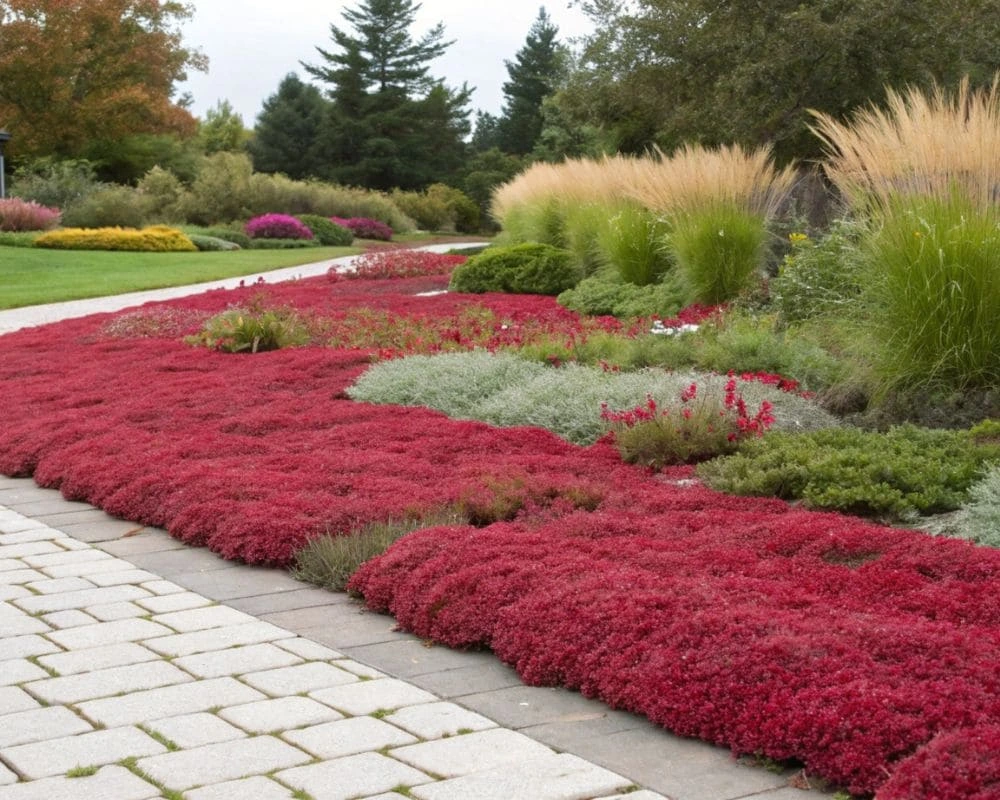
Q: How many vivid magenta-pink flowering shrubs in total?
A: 2